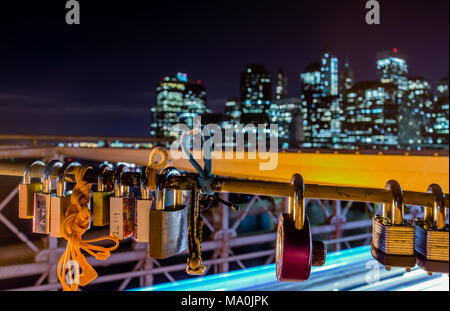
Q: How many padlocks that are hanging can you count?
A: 10